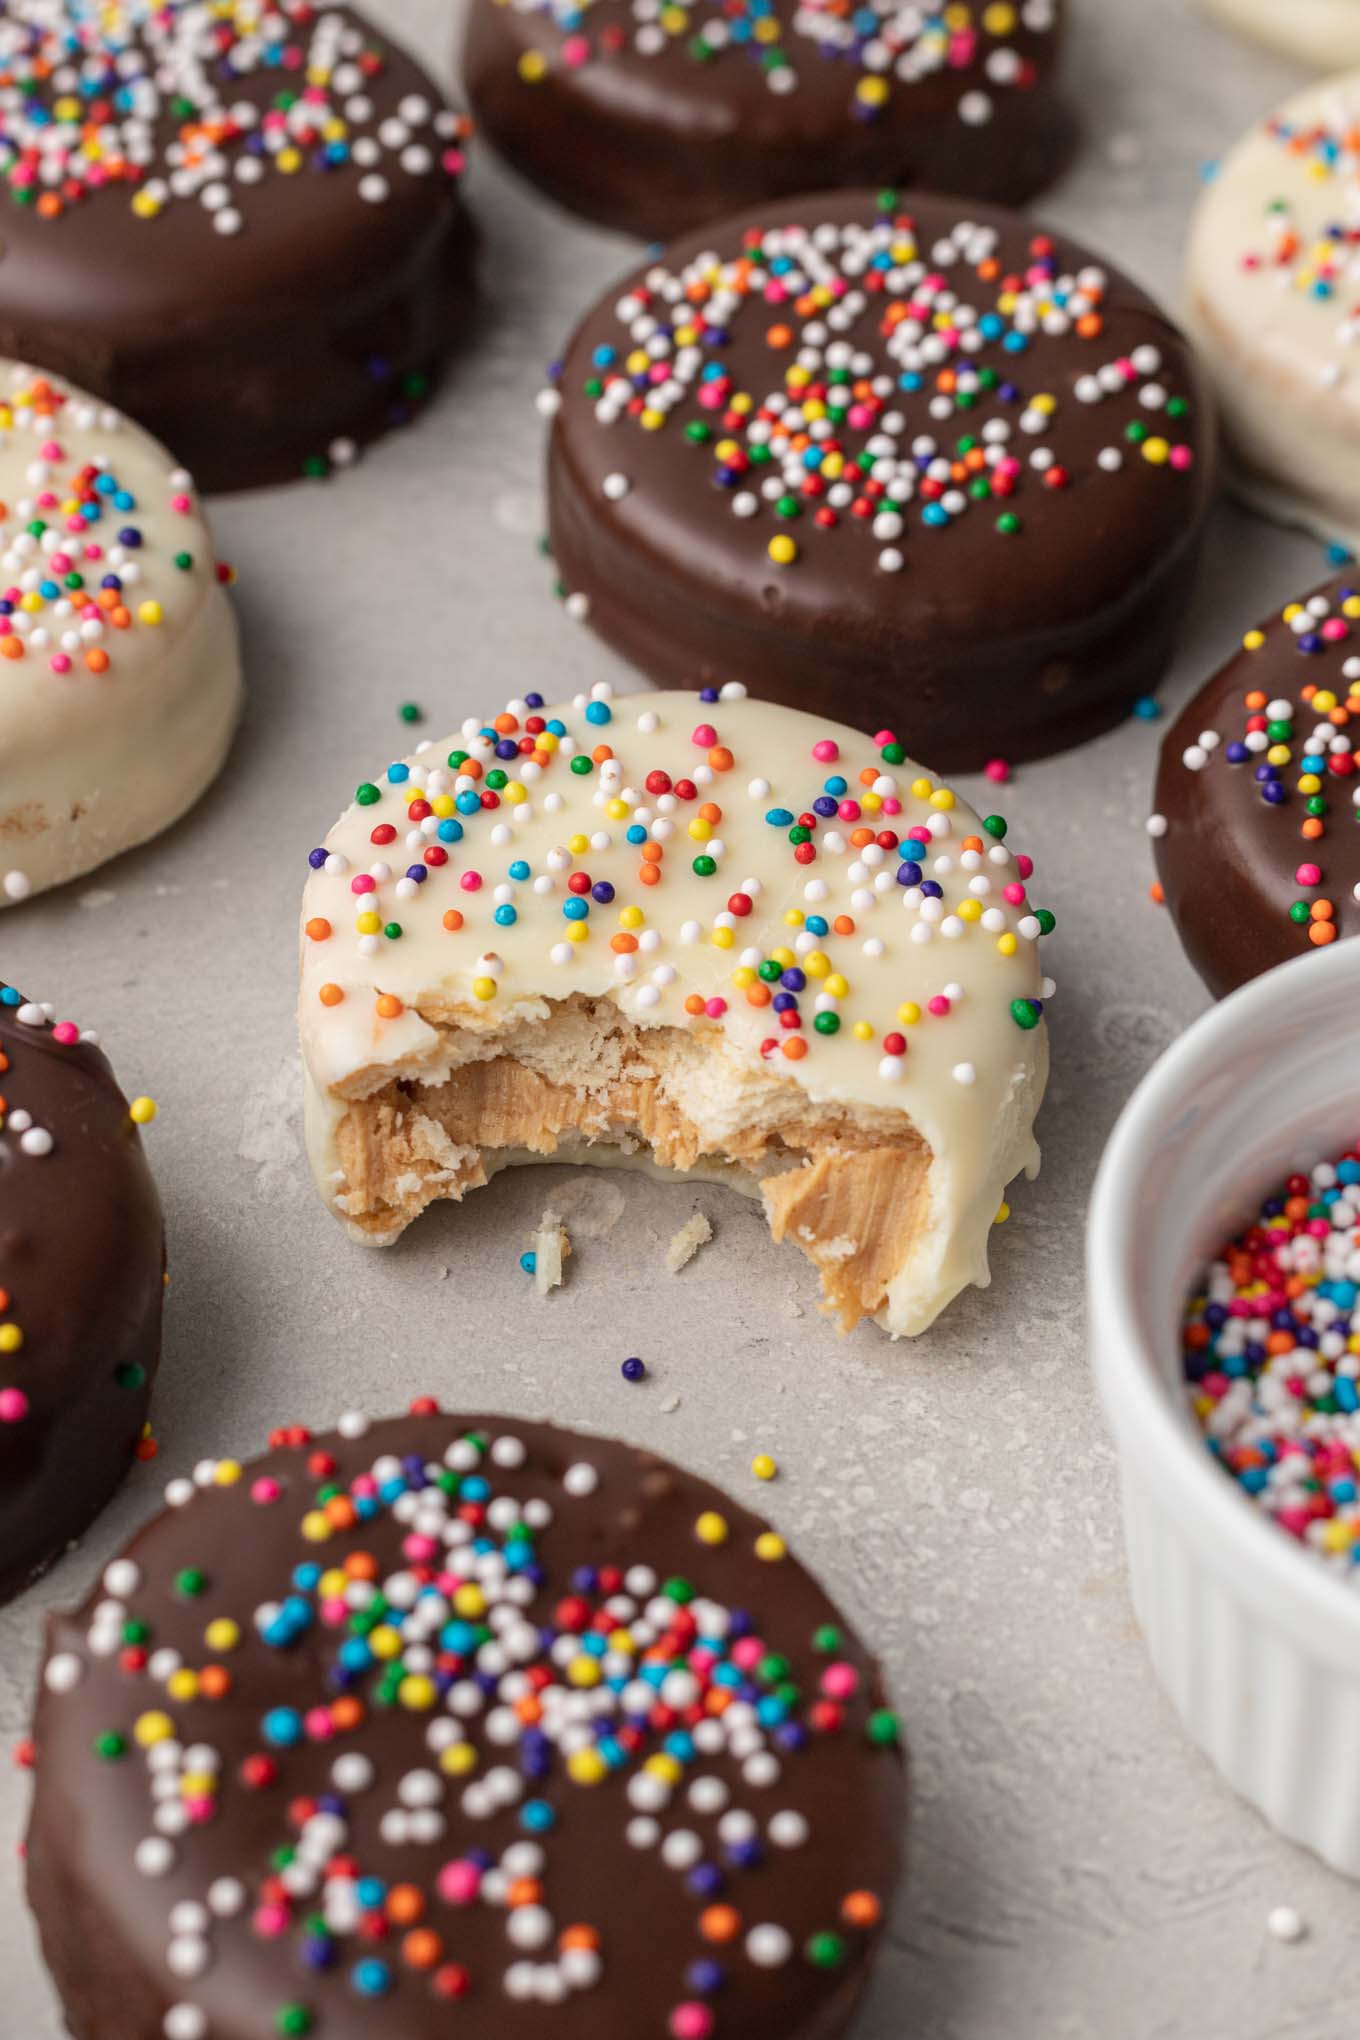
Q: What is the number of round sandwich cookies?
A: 10